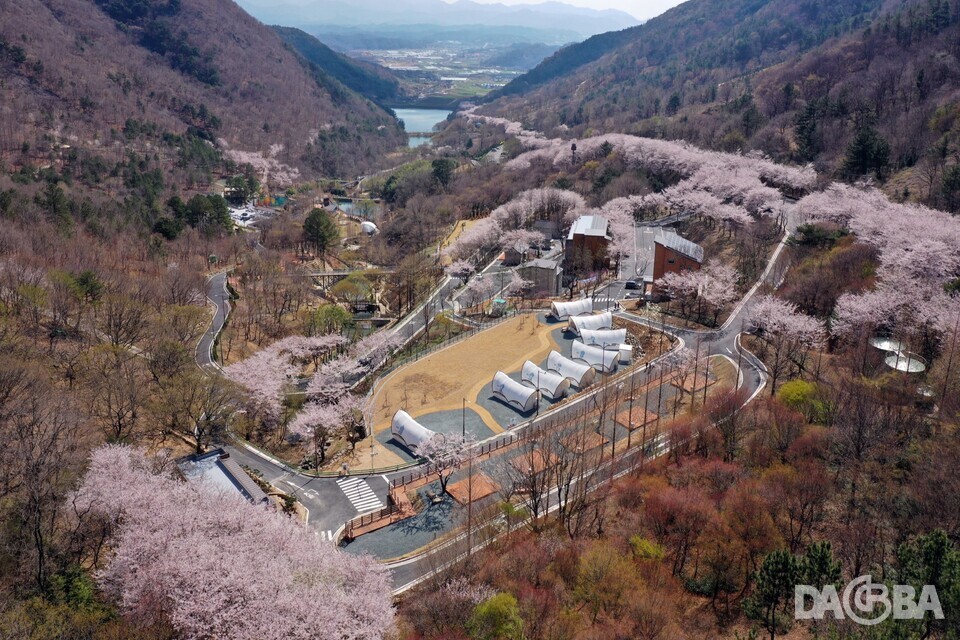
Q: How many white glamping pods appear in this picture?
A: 8